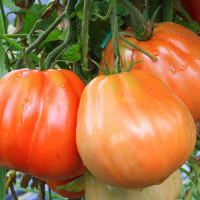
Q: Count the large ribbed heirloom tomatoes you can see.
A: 3